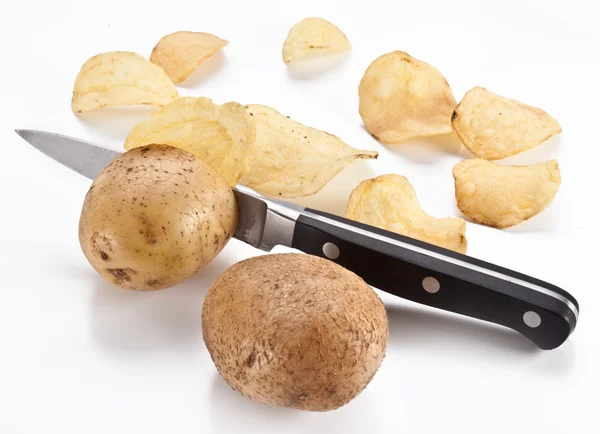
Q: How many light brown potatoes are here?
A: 2